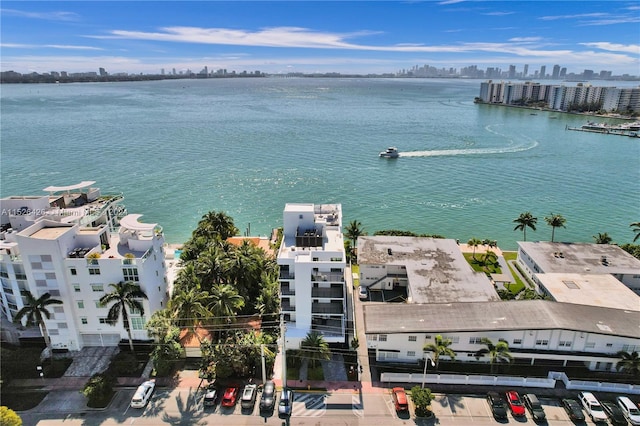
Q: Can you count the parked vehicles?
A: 15